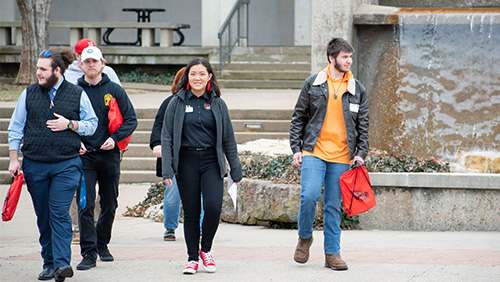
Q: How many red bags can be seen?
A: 3